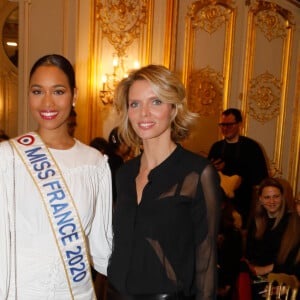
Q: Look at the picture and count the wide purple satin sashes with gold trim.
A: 0